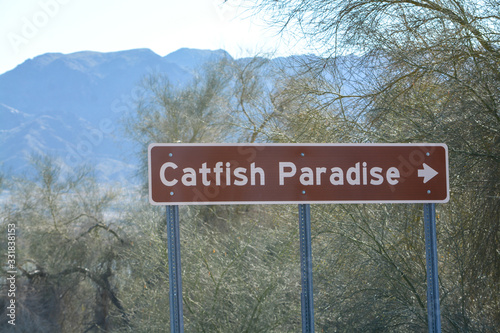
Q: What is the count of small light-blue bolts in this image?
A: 6